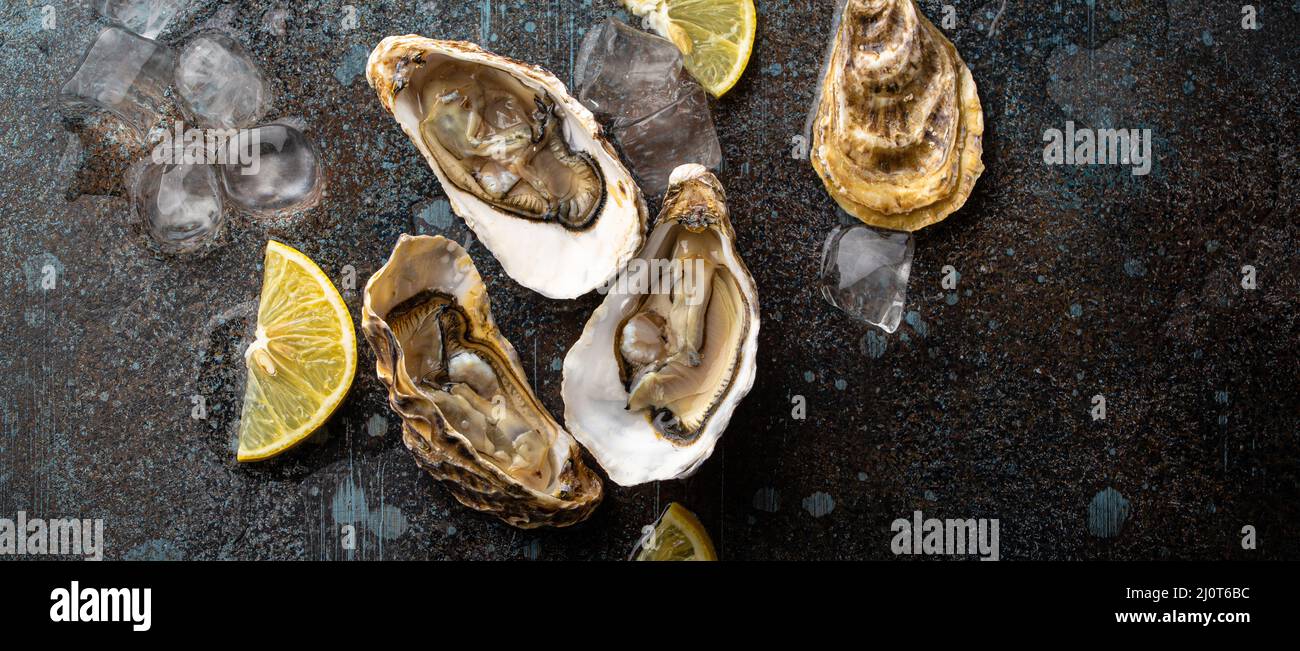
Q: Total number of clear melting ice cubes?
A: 8